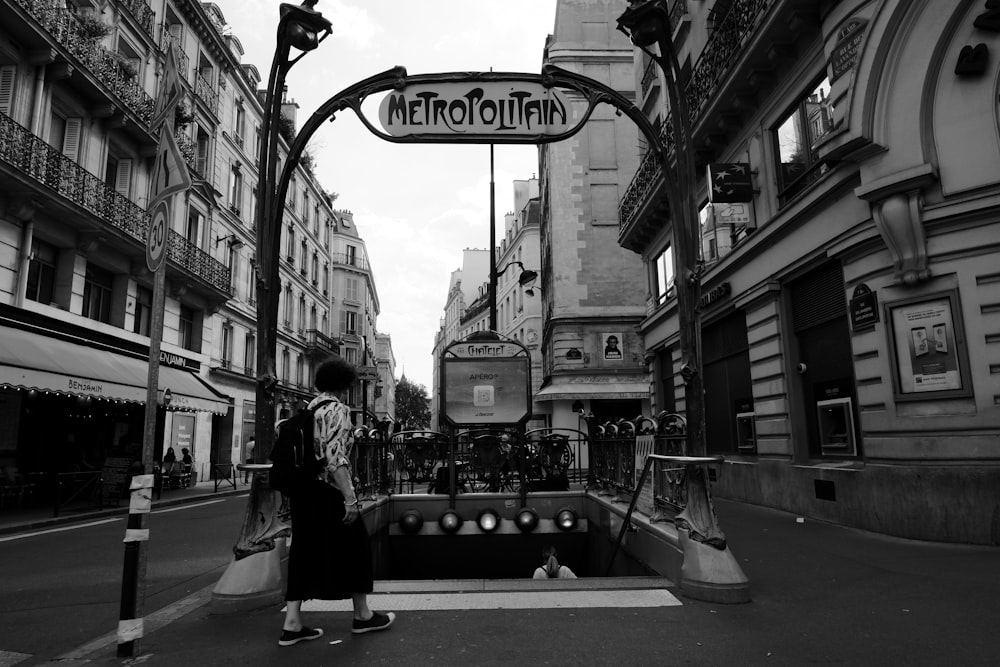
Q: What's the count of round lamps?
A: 5